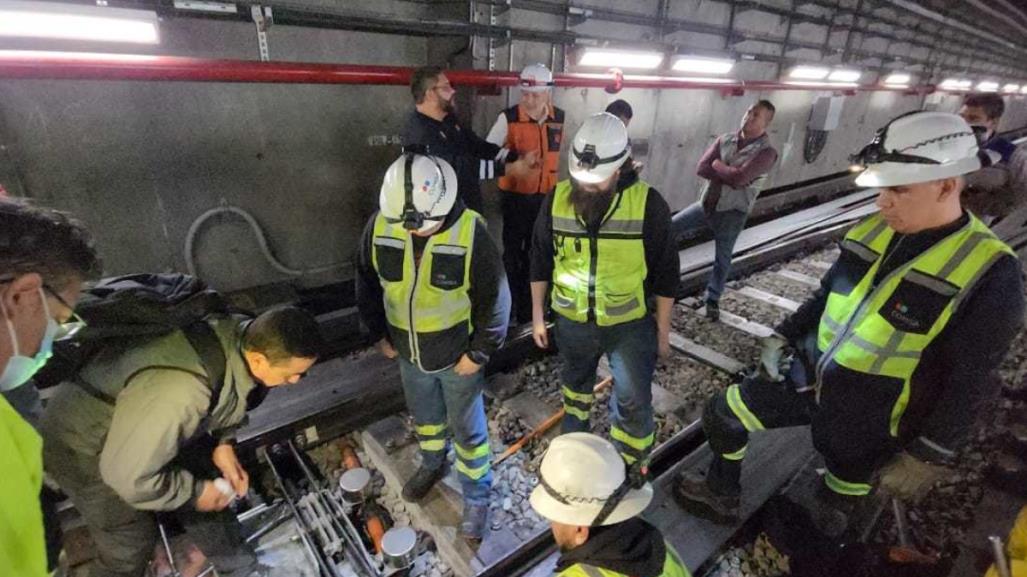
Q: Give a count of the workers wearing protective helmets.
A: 5